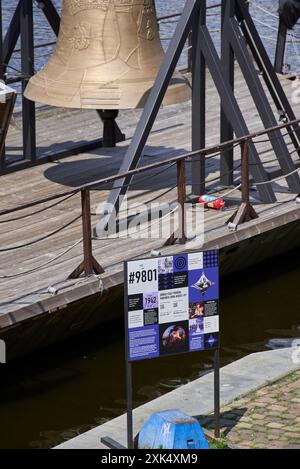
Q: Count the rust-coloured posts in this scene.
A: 3